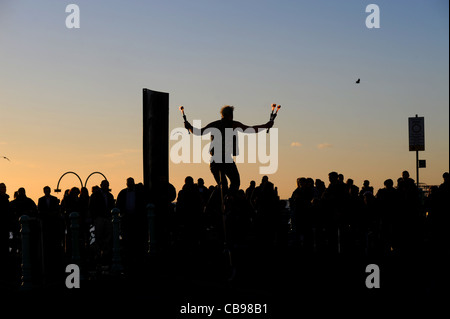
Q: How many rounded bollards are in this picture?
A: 4